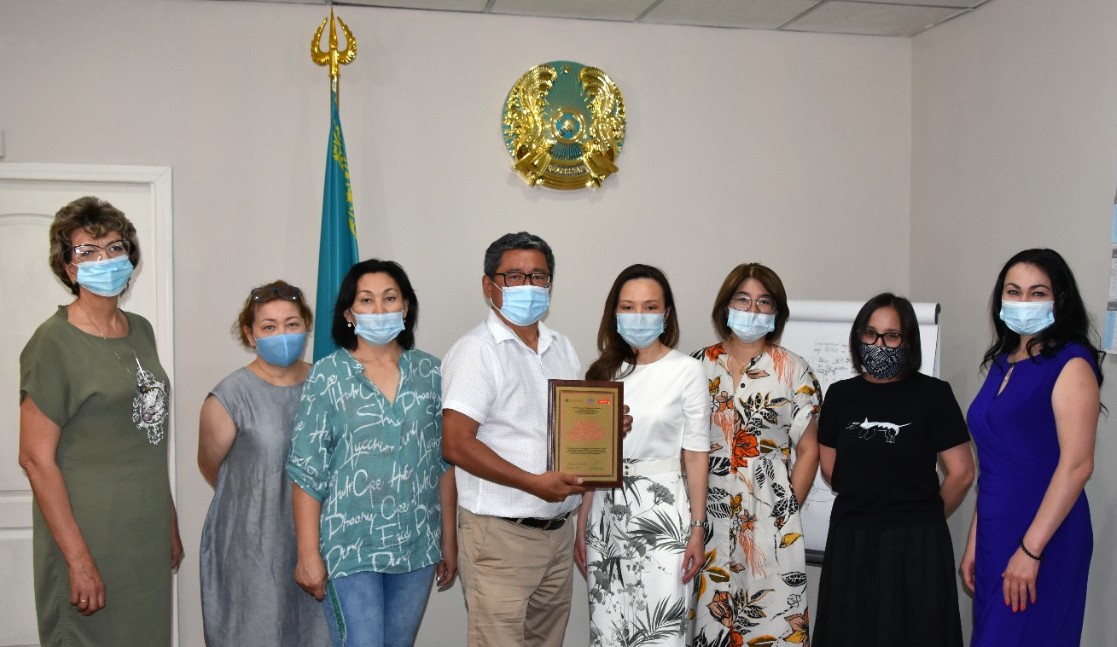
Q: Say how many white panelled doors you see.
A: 1